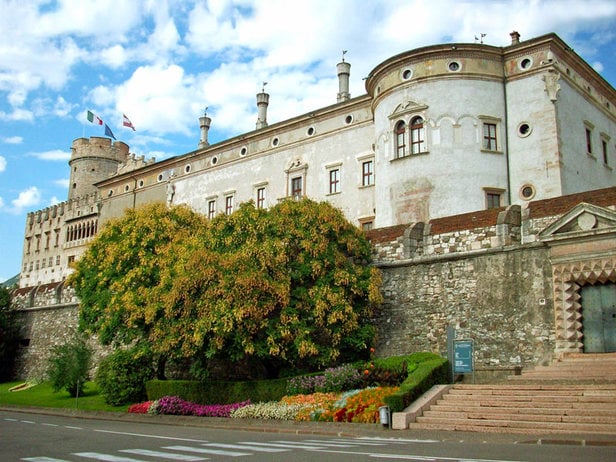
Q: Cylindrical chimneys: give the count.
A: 3